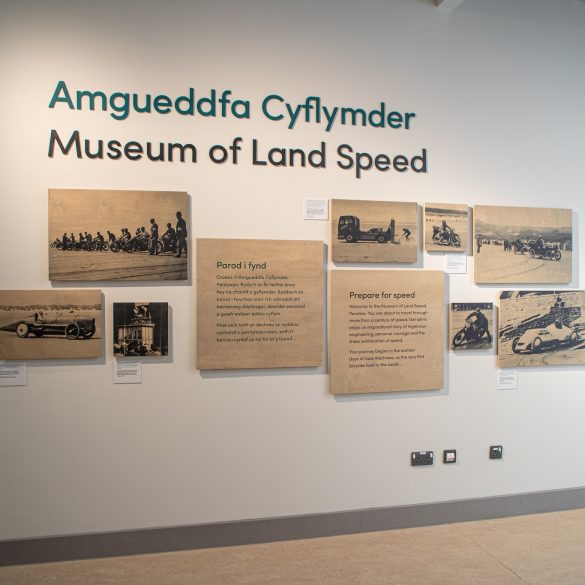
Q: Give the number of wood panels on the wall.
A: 10